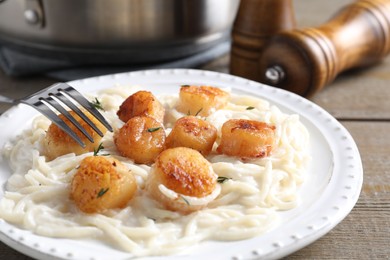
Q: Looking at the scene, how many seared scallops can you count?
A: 8